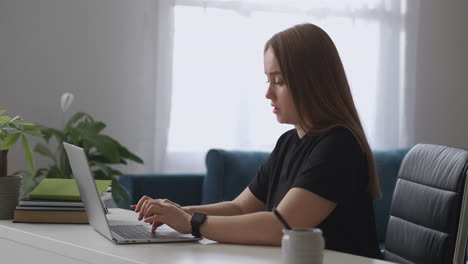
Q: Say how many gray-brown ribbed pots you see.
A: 1